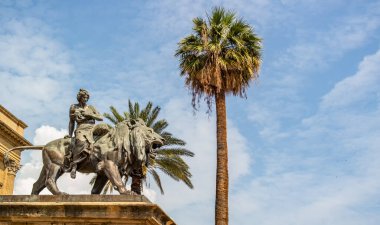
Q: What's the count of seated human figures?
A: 1